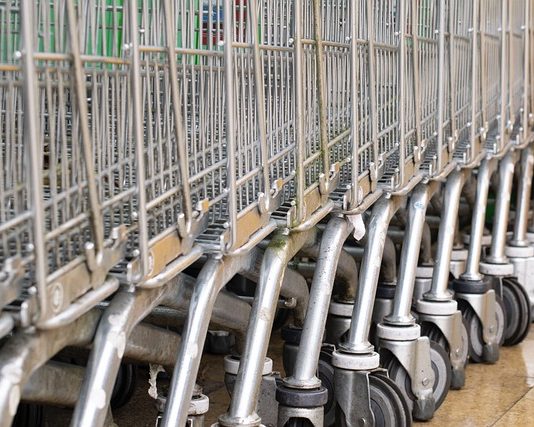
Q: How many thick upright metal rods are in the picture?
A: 11